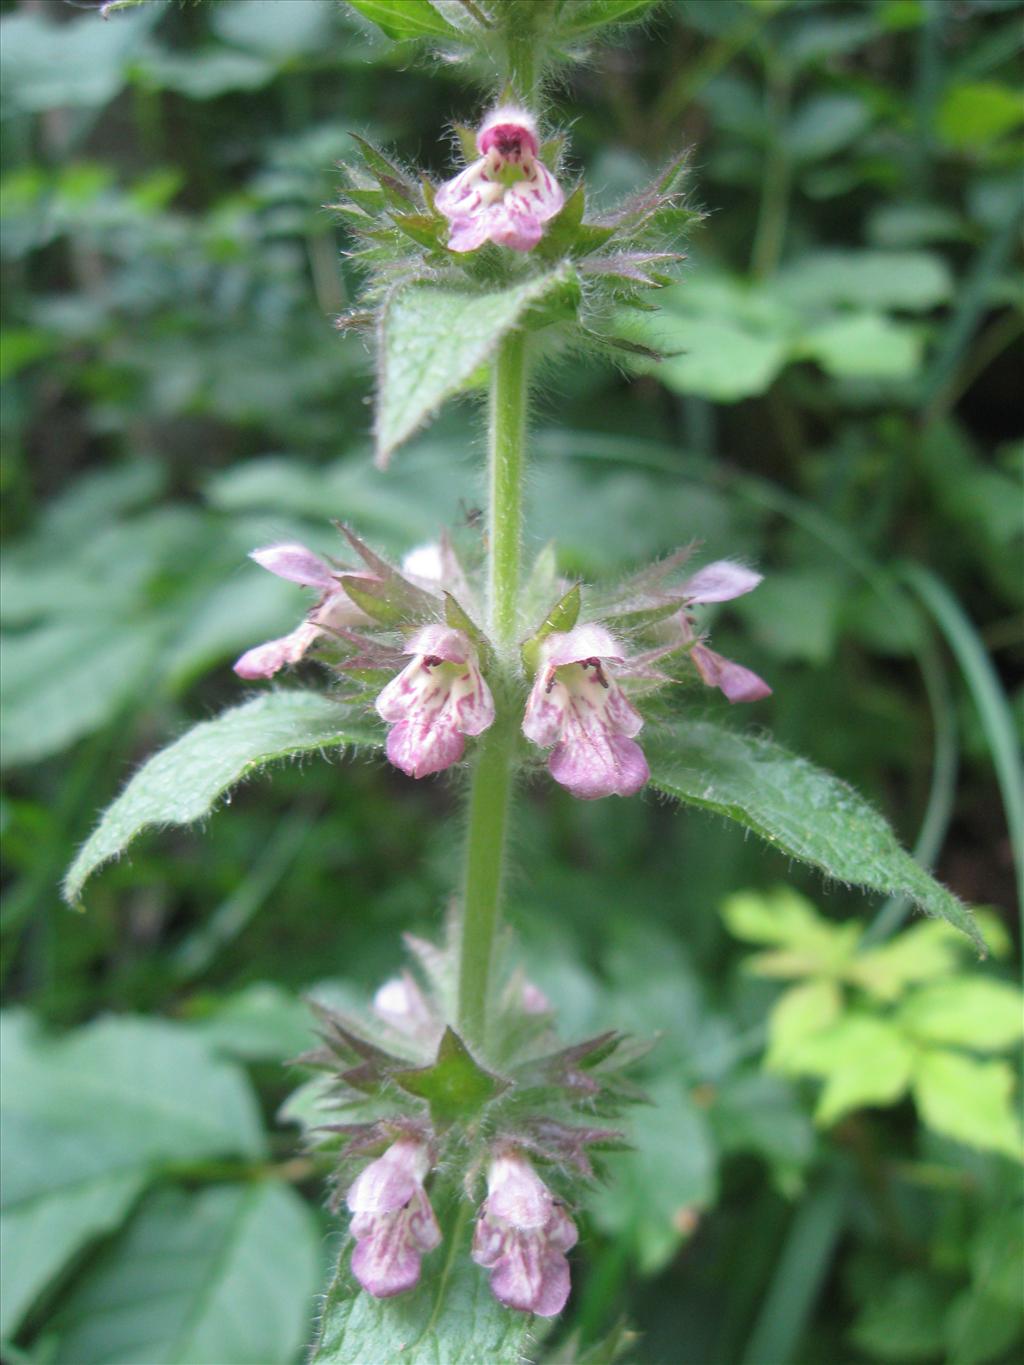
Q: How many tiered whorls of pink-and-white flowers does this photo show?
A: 3